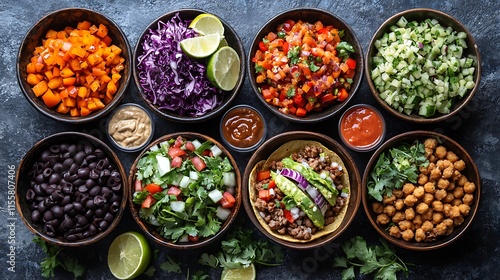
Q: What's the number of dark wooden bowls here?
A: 8